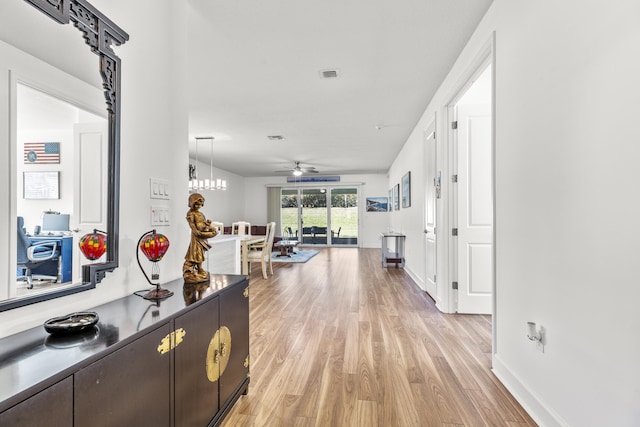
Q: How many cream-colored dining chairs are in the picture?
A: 3